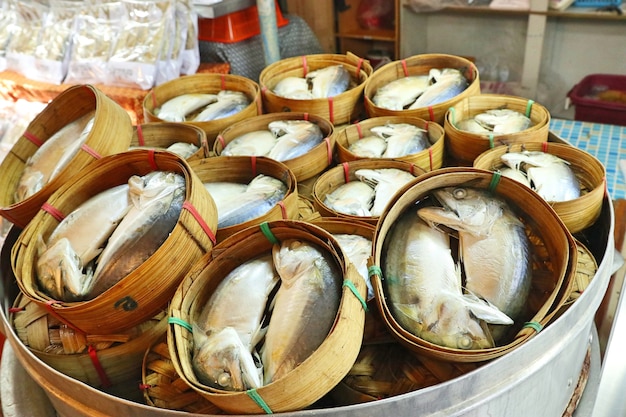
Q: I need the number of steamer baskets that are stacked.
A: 15